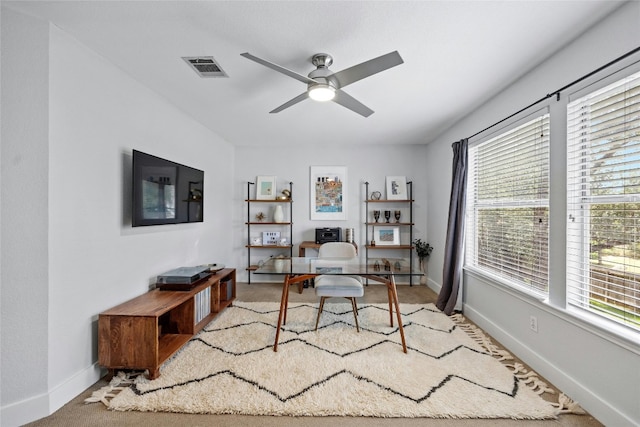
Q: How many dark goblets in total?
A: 3